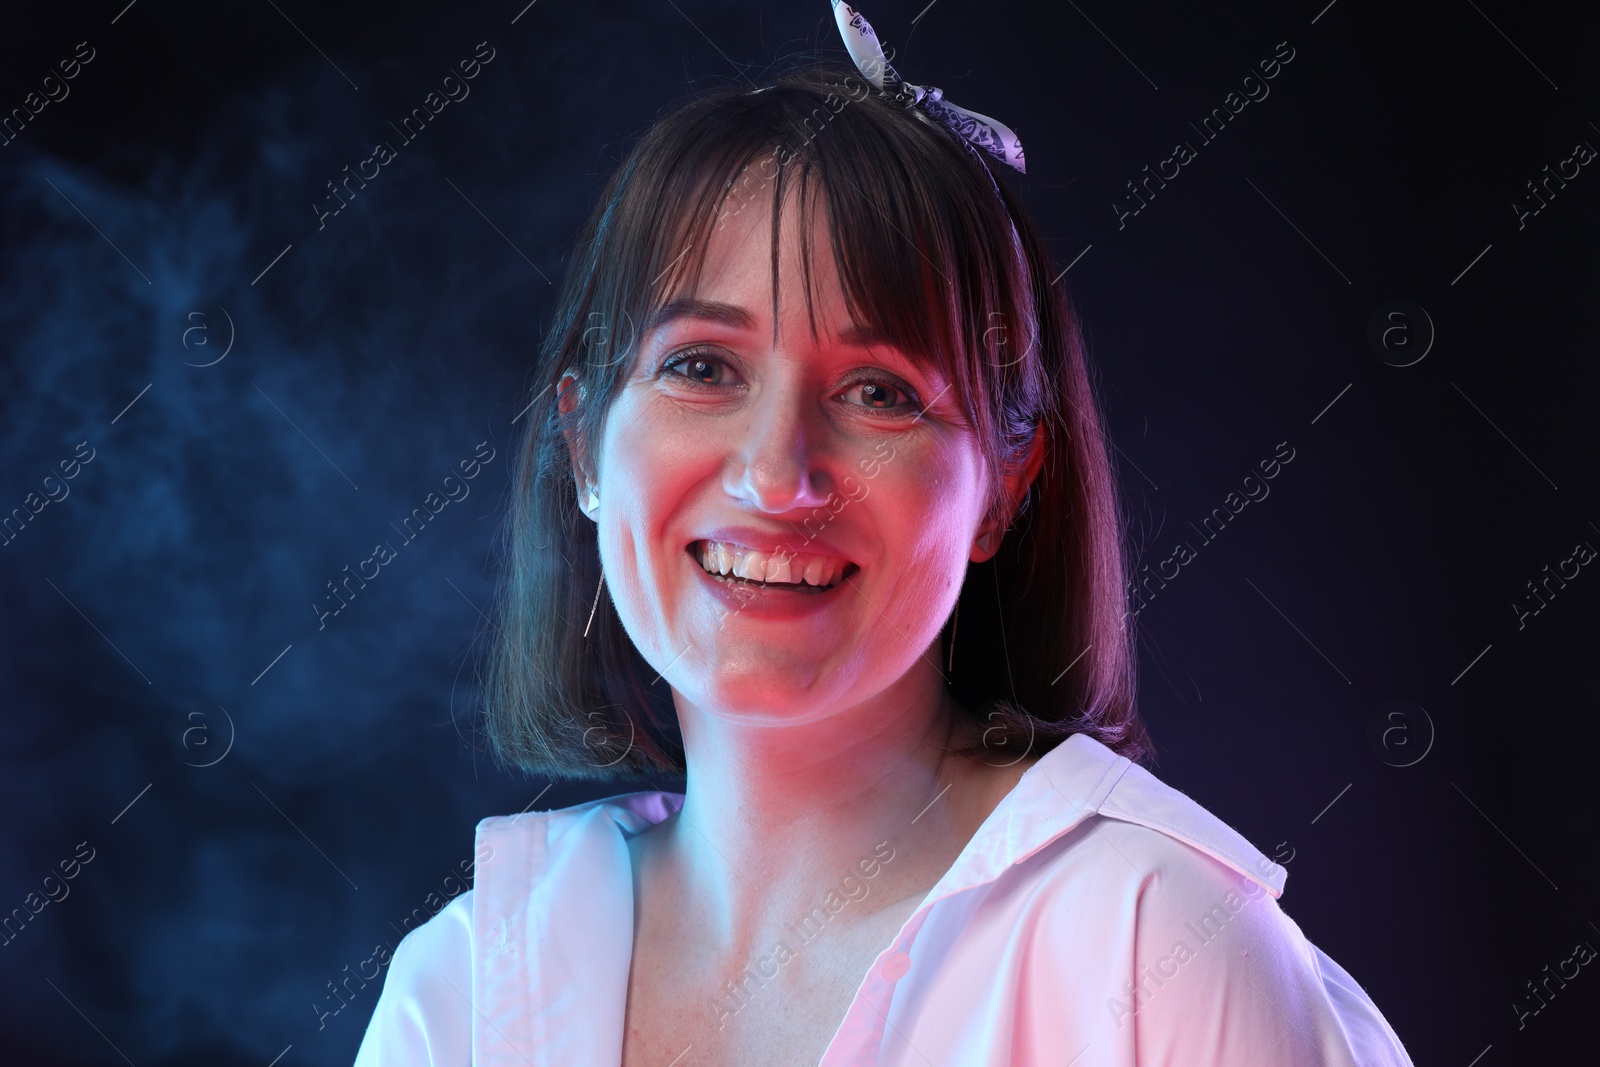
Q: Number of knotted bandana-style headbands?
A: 1